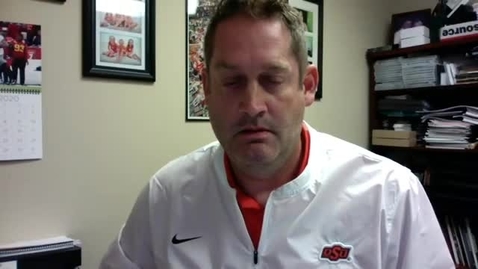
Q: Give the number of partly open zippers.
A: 1